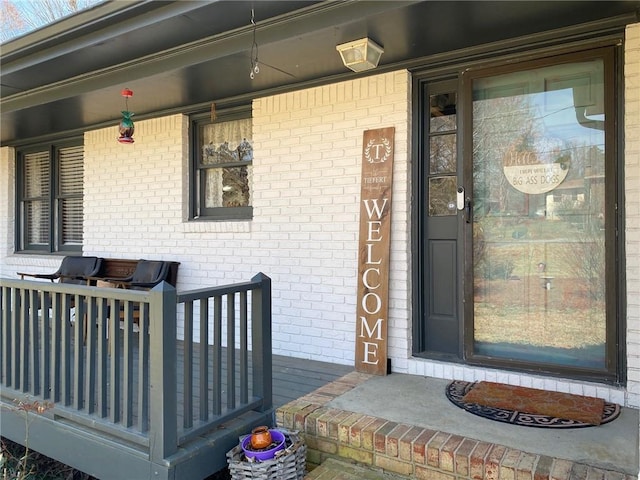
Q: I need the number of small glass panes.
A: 3